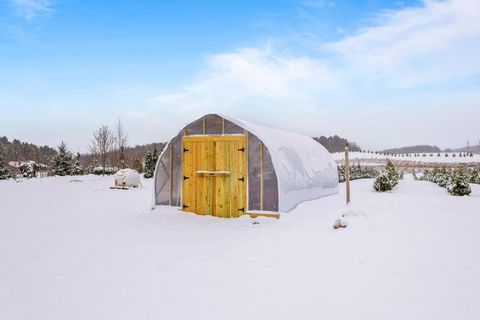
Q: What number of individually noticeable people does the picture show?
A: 0